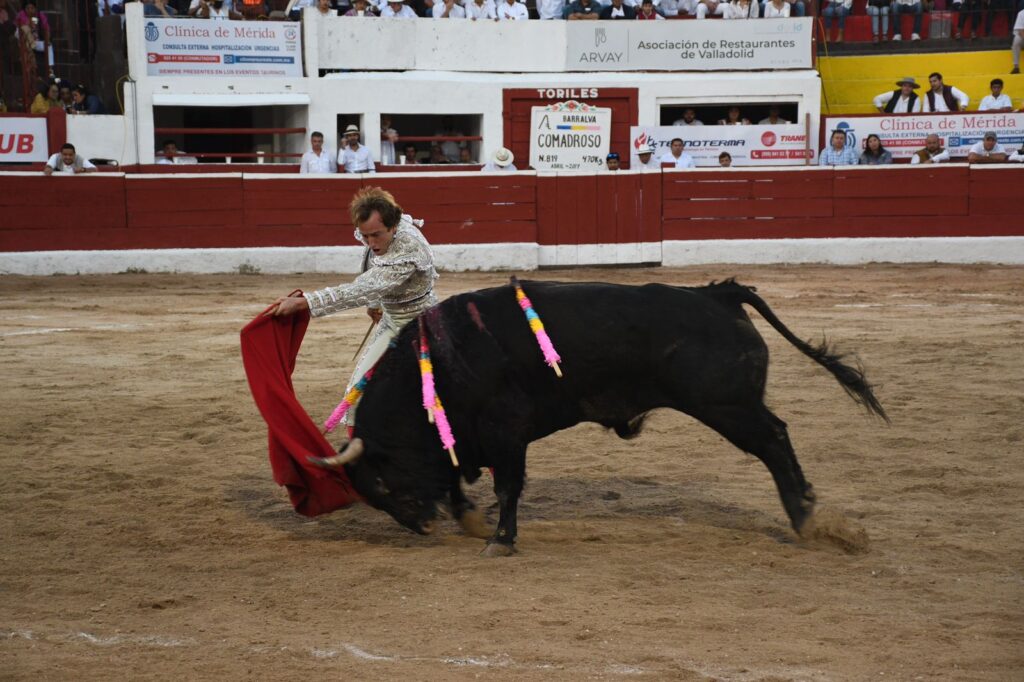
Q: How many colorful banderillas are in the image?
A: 4